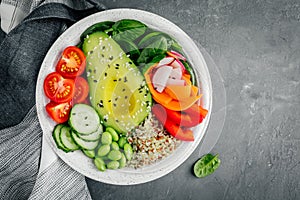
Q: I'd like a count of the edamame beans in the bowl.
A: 11